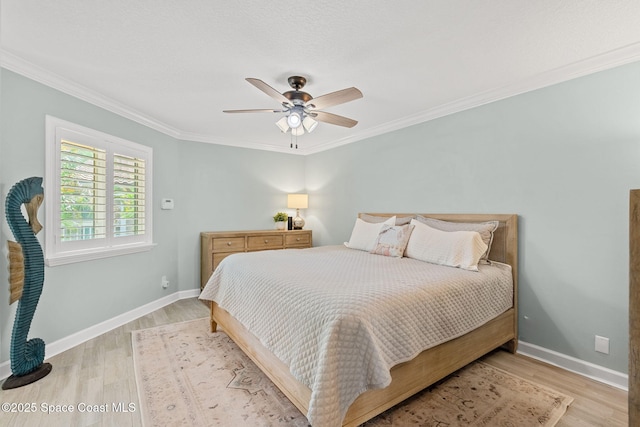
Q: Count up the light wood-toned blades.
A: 4